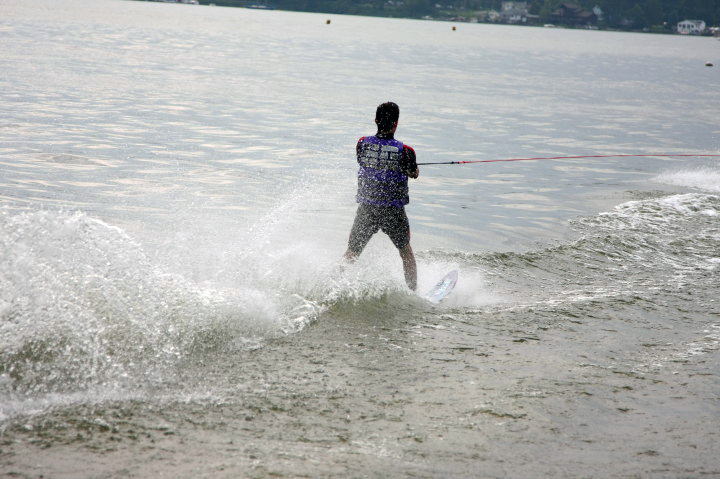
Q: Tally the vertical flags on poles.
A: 0